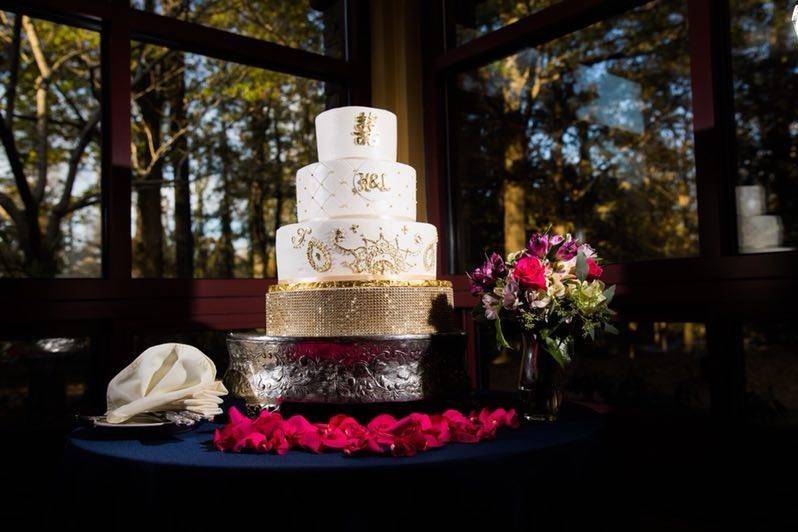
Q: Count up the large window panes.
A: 4